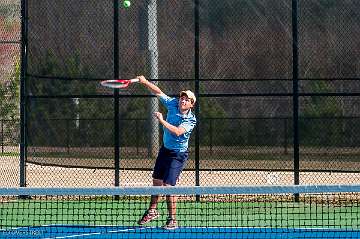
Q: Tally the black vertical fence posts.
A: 4